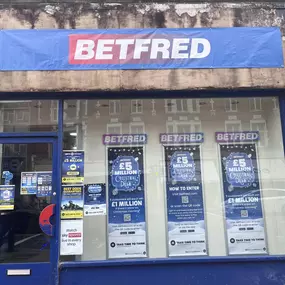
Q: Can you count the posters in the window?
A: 7